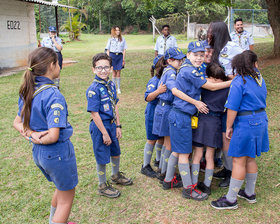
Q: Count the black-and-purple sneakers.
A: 2